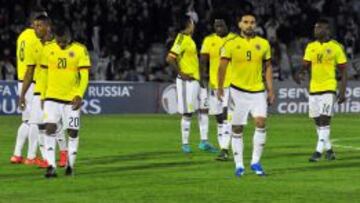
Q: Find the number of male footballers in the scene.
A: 7